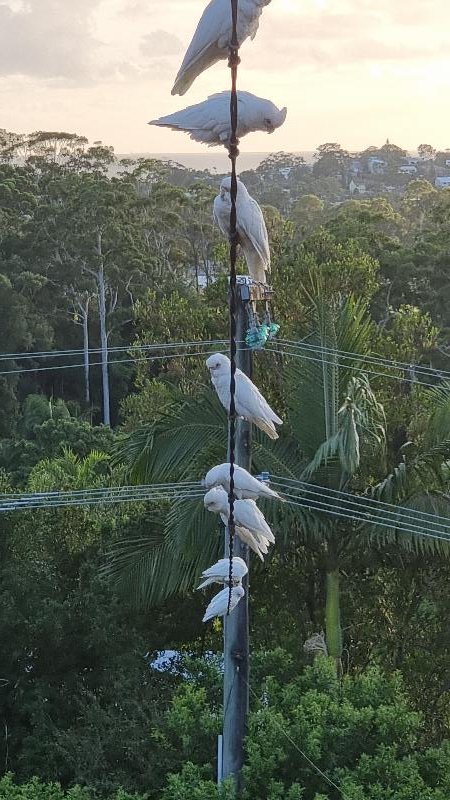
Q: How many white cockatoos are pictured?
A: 8